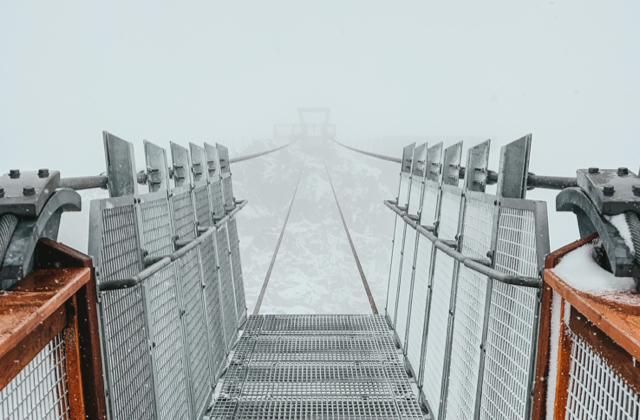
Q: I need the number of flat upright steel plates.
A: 12